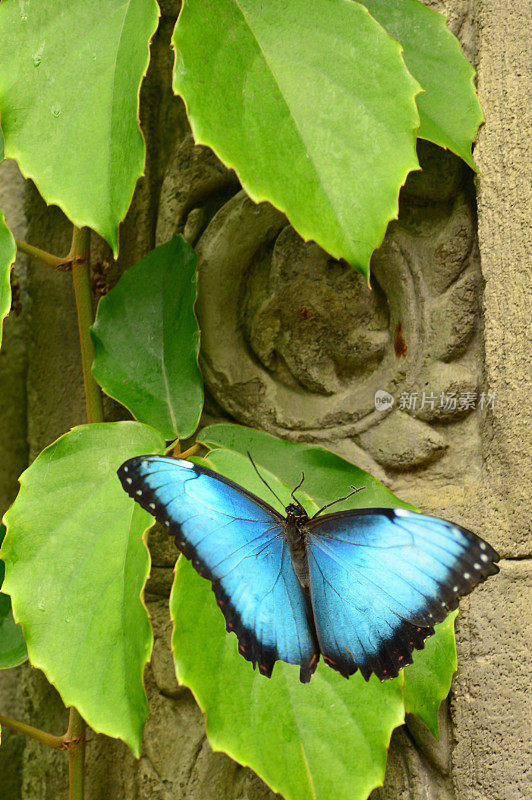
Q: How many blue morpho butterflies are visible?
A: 1